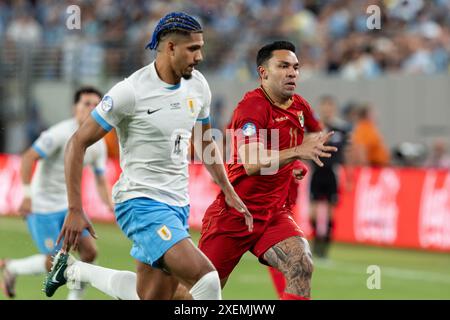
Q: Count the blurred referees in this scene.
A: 1